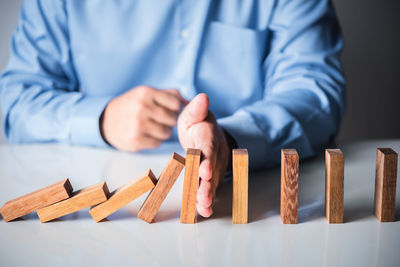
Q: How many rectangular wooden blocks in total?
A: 9